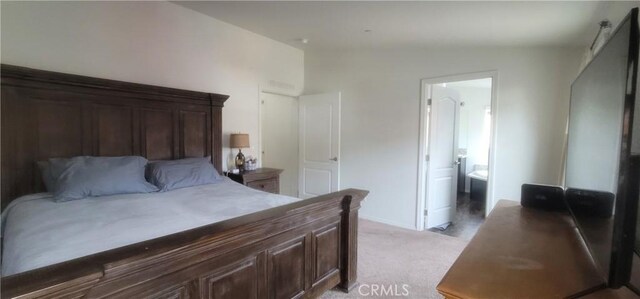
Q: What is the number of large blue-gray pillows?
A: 2